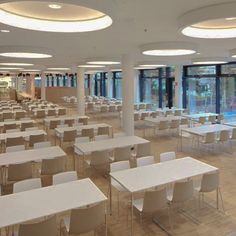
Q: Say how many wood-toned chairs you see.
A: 0